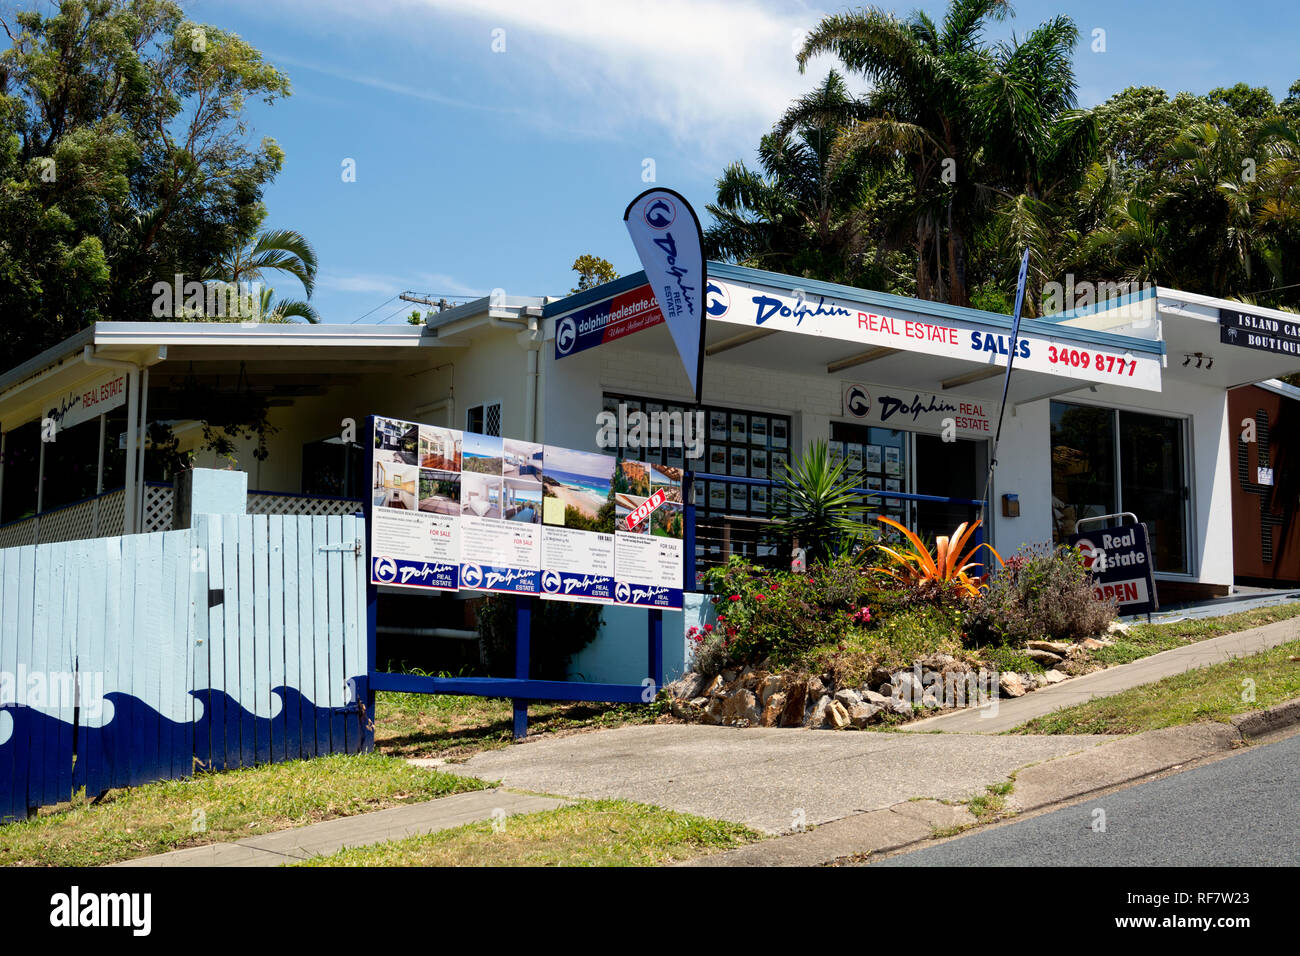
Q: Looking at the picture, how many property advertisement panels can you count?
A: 4